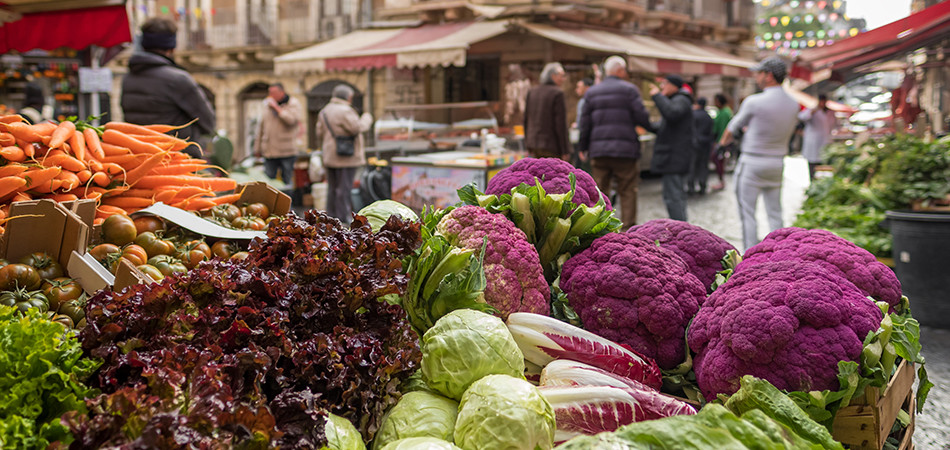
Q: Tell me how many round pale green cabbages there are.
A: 6